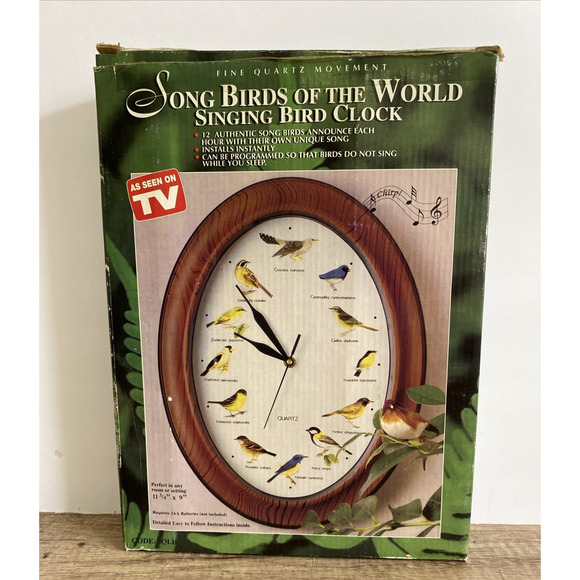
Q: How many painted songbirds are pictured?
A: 12